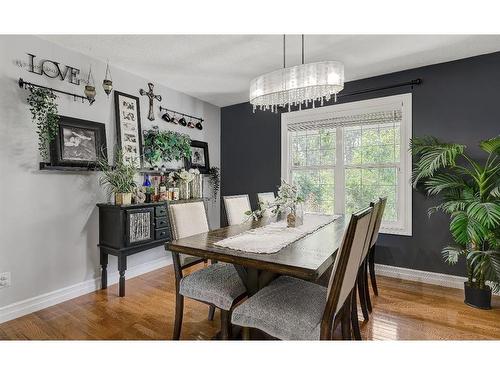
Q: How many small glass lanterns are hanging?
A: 2